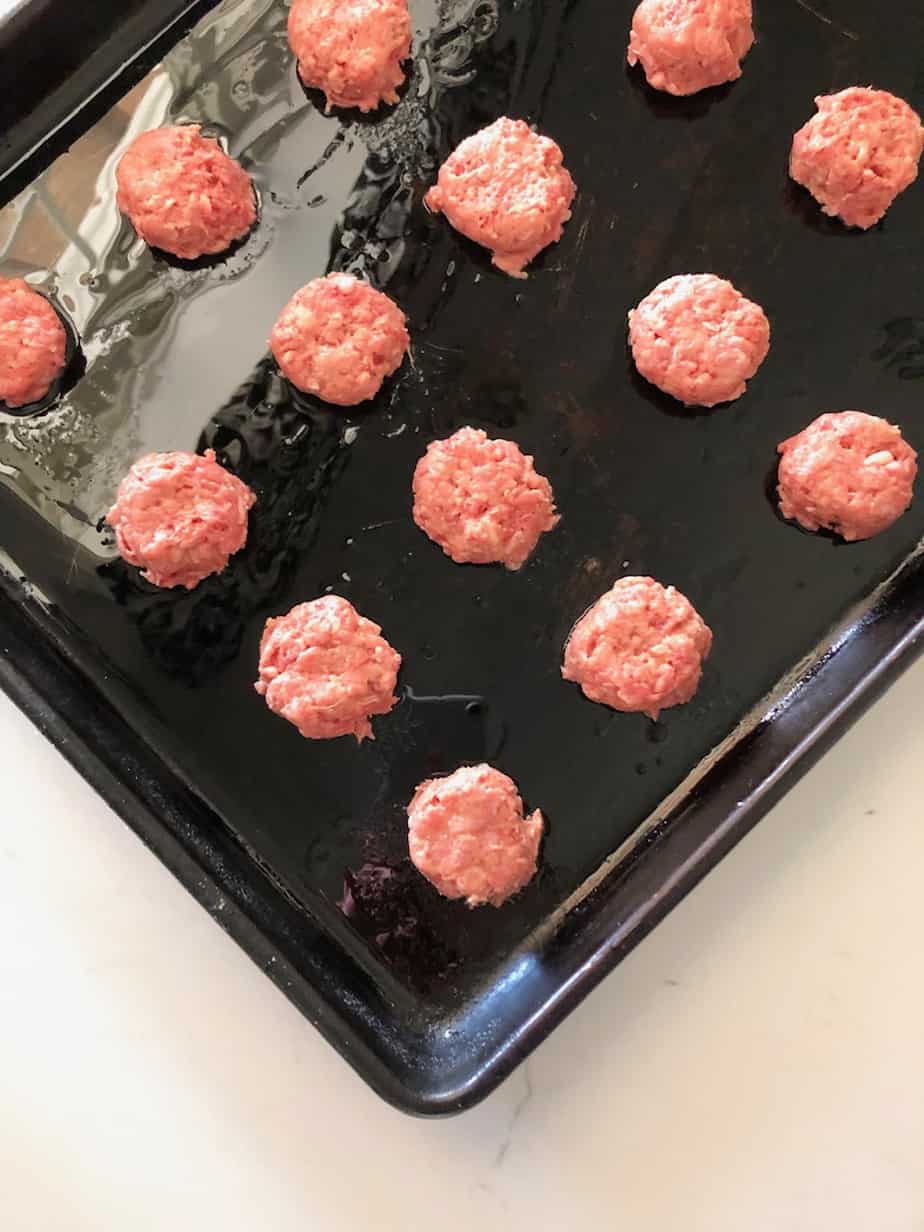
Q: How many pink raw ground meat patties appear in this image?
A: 14